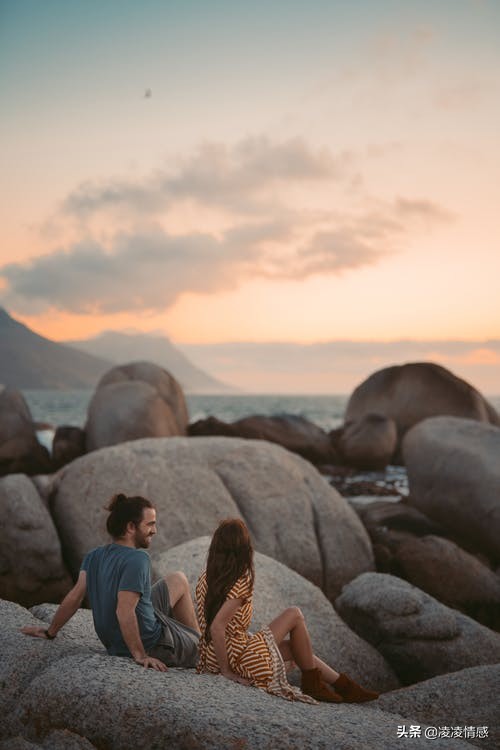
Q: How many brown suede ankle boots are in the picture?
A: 2